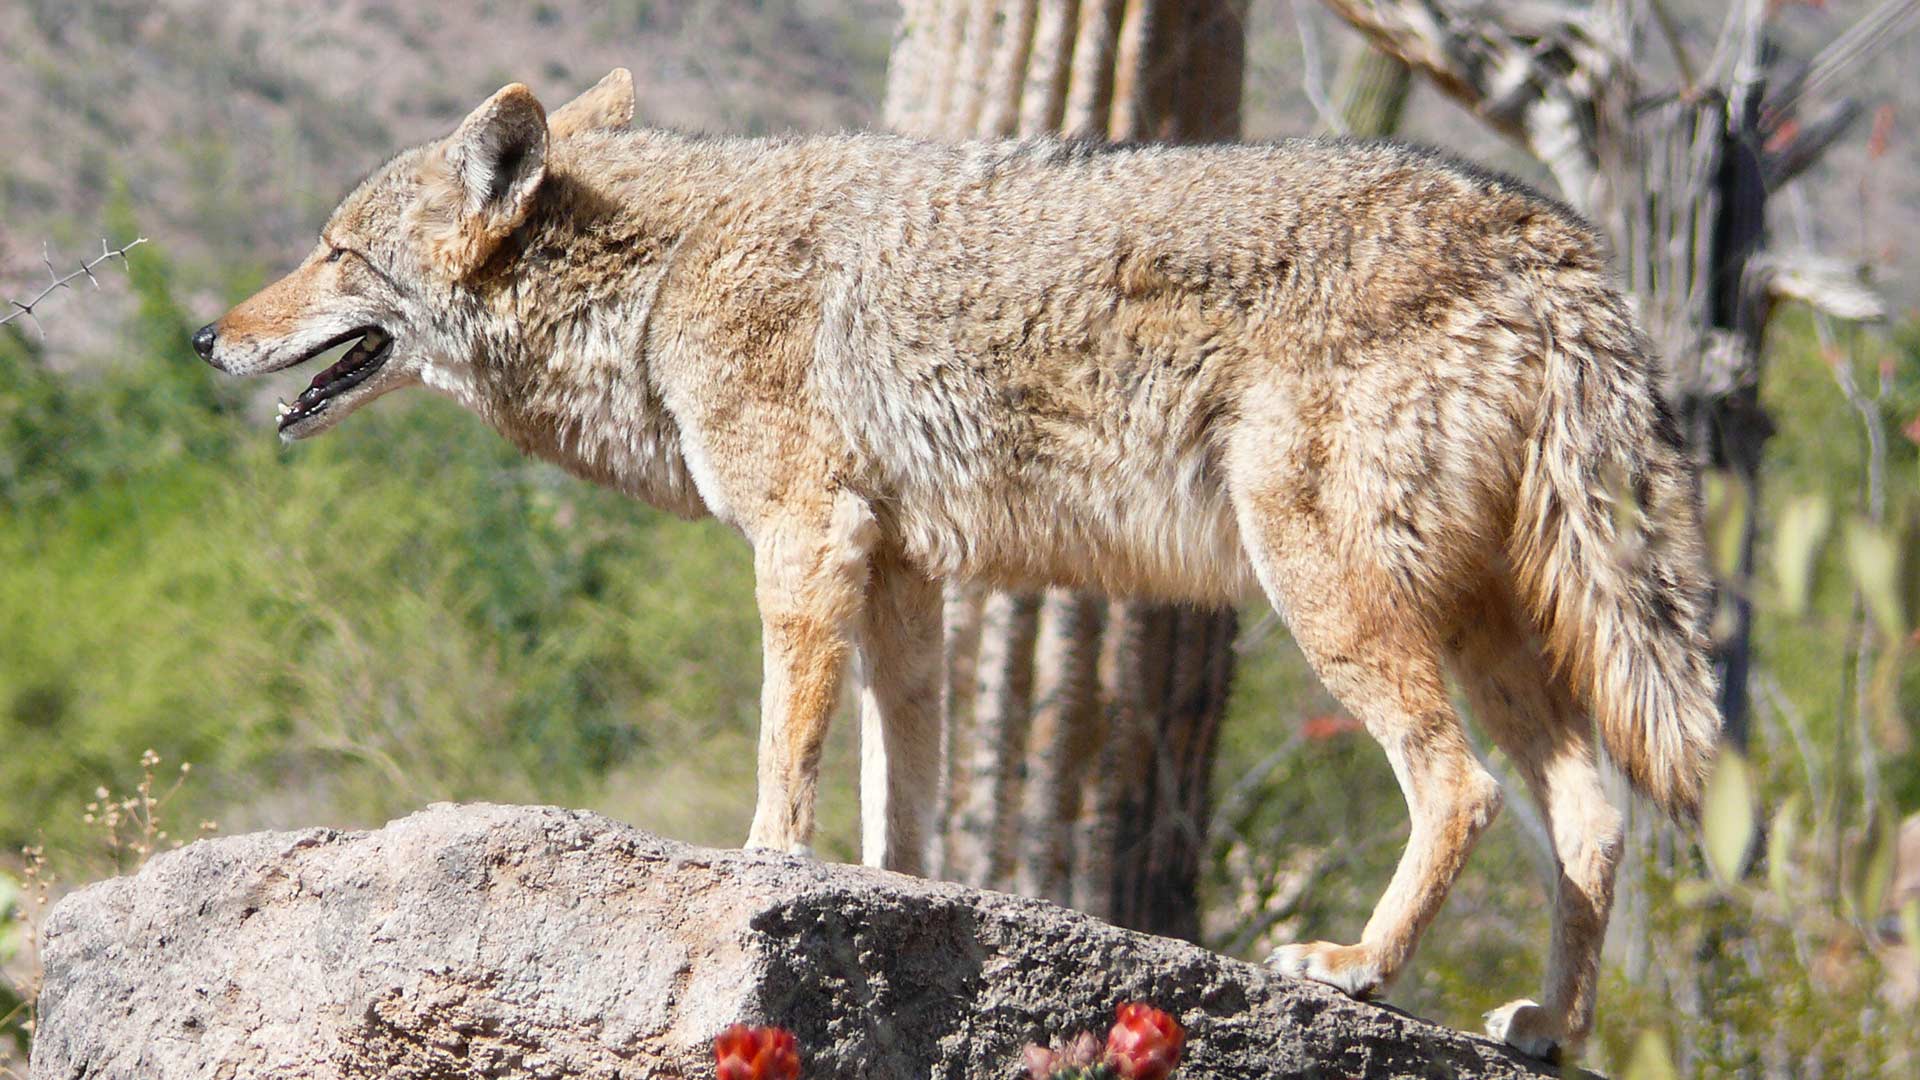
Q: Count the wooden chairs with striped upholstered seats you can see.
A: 0